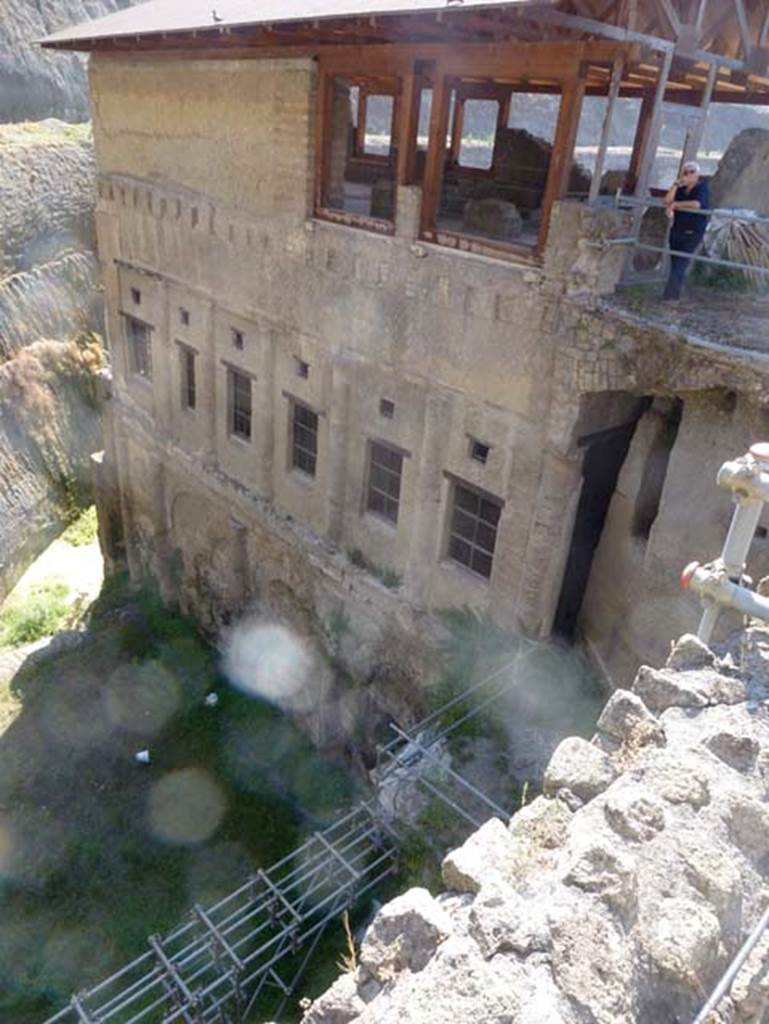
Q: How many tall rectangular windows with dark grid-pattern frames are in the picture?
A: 6